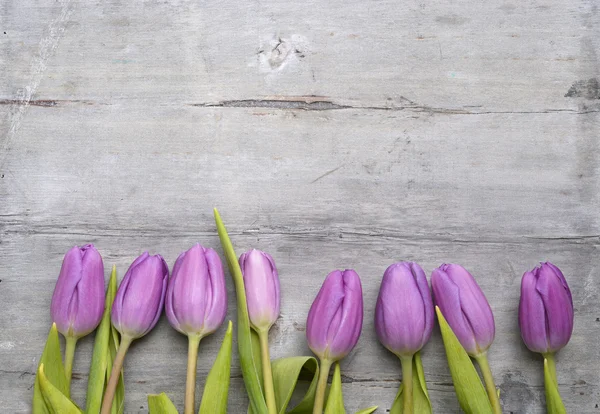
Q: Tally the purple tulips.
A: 8